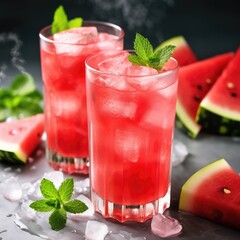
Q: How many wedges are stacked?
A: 3